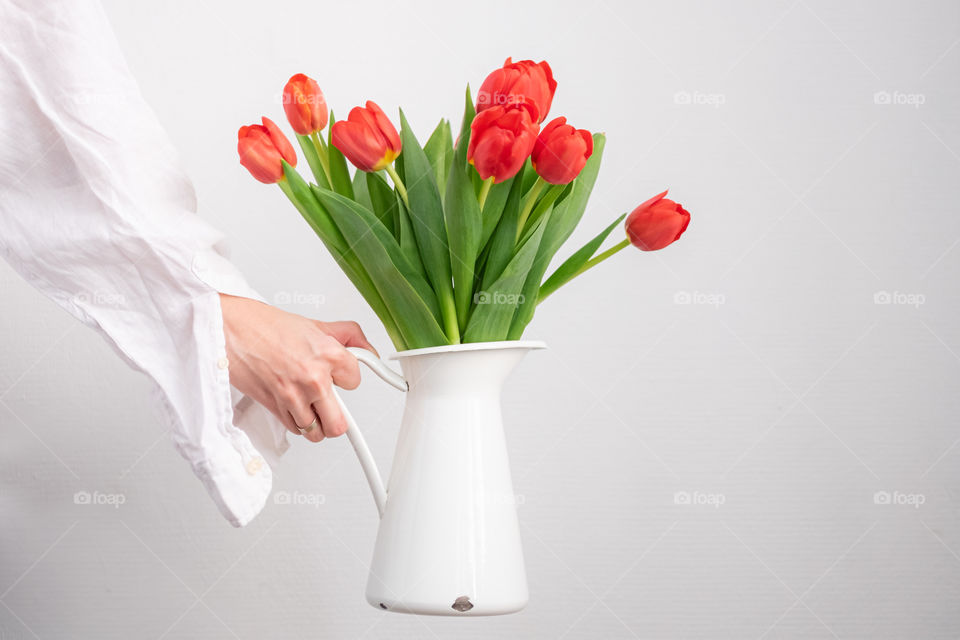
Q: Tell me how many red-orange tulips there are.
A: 7